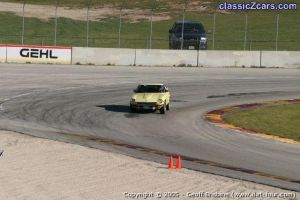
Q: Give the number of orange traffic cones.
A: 2